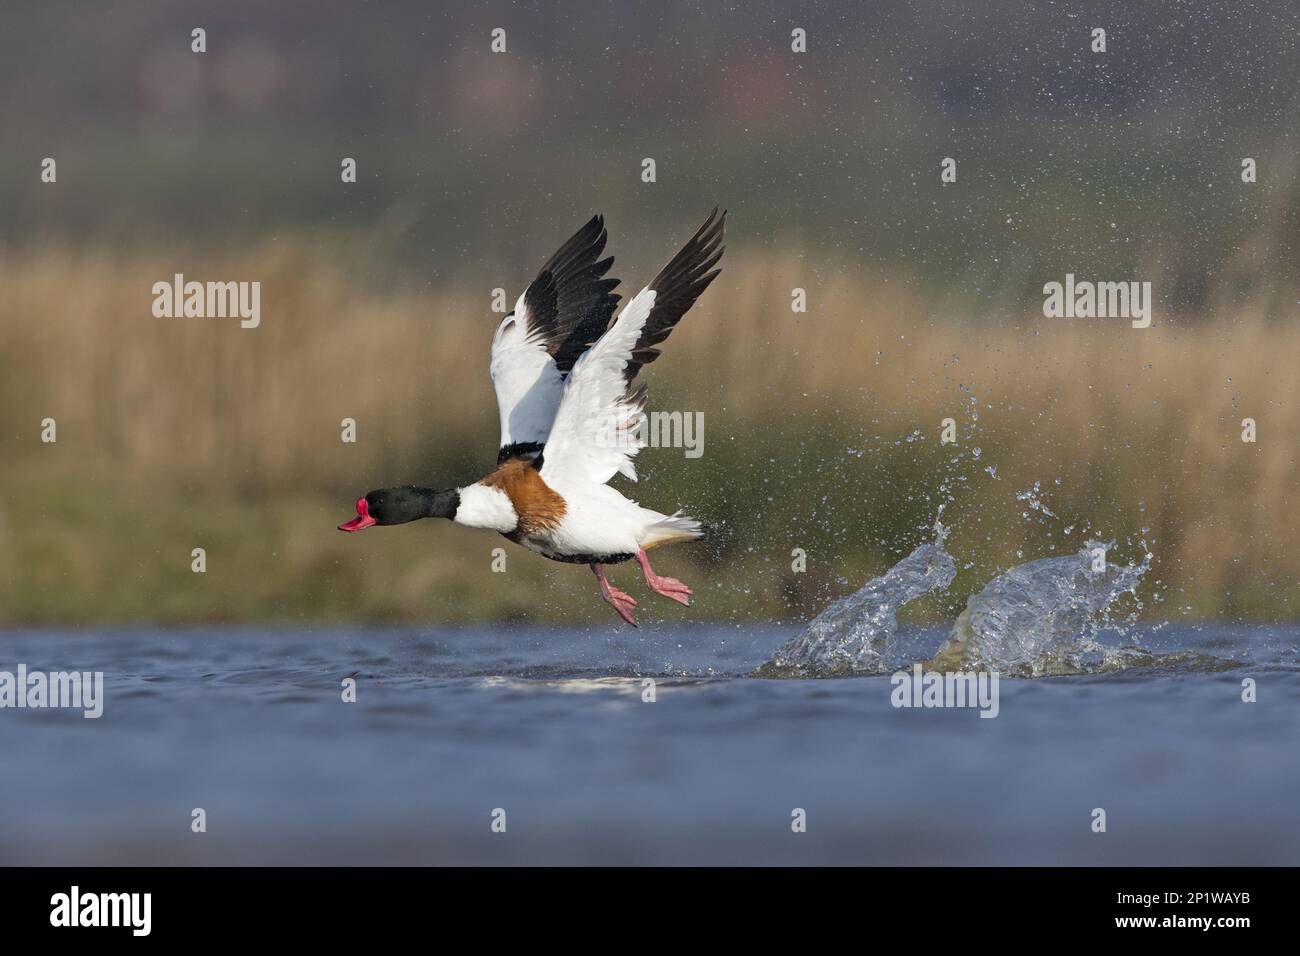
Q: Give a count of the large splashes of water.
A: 2